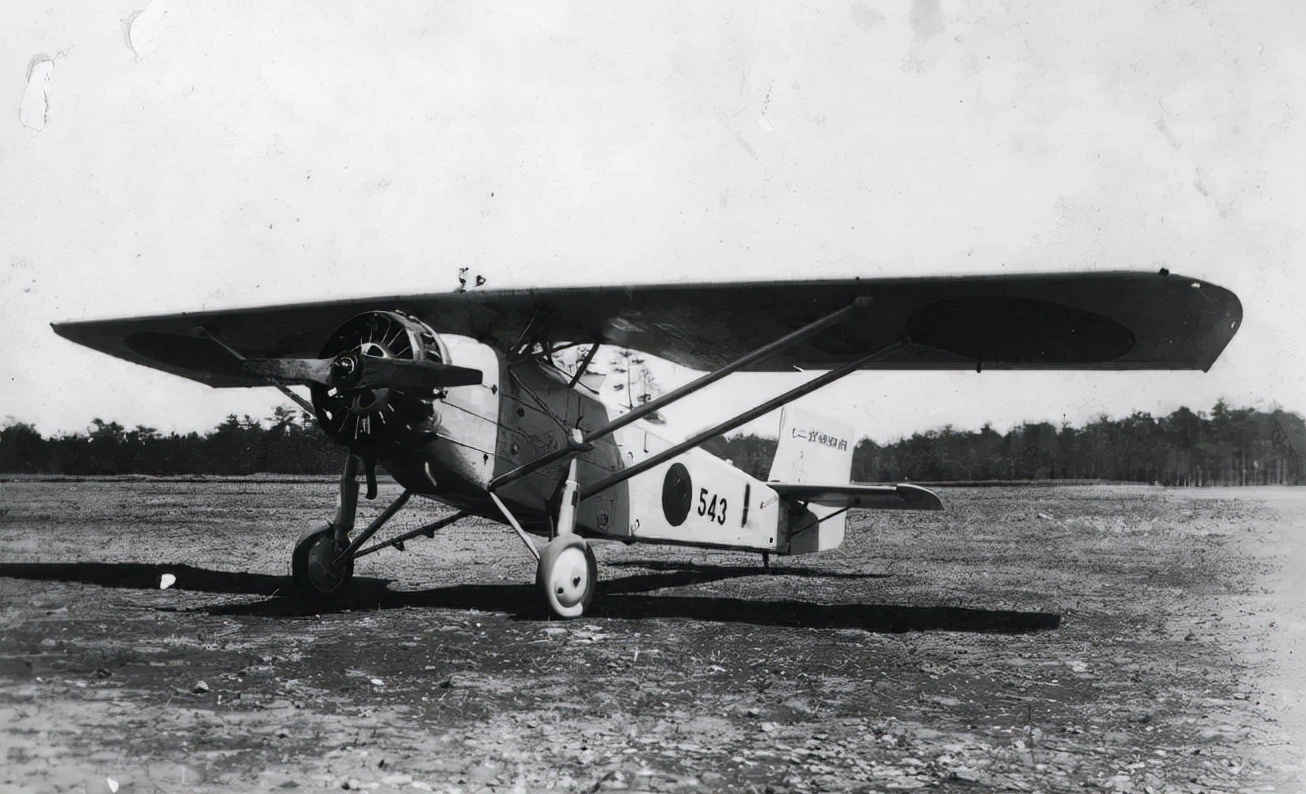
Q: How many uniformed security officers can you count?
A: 0